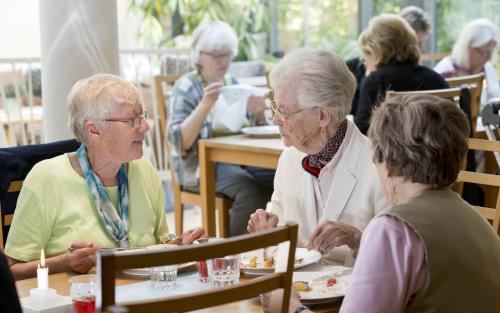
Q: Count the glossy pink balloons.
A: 0